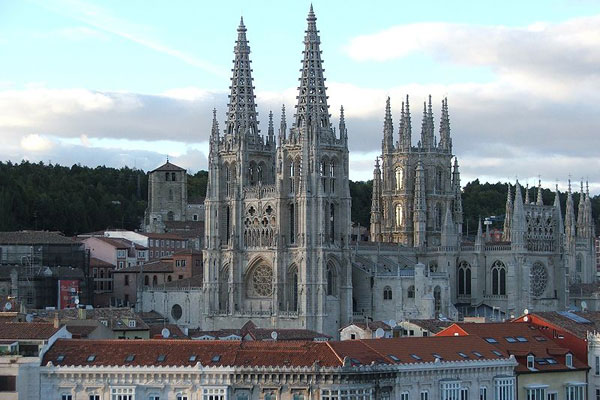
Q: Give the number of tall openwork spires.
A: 2